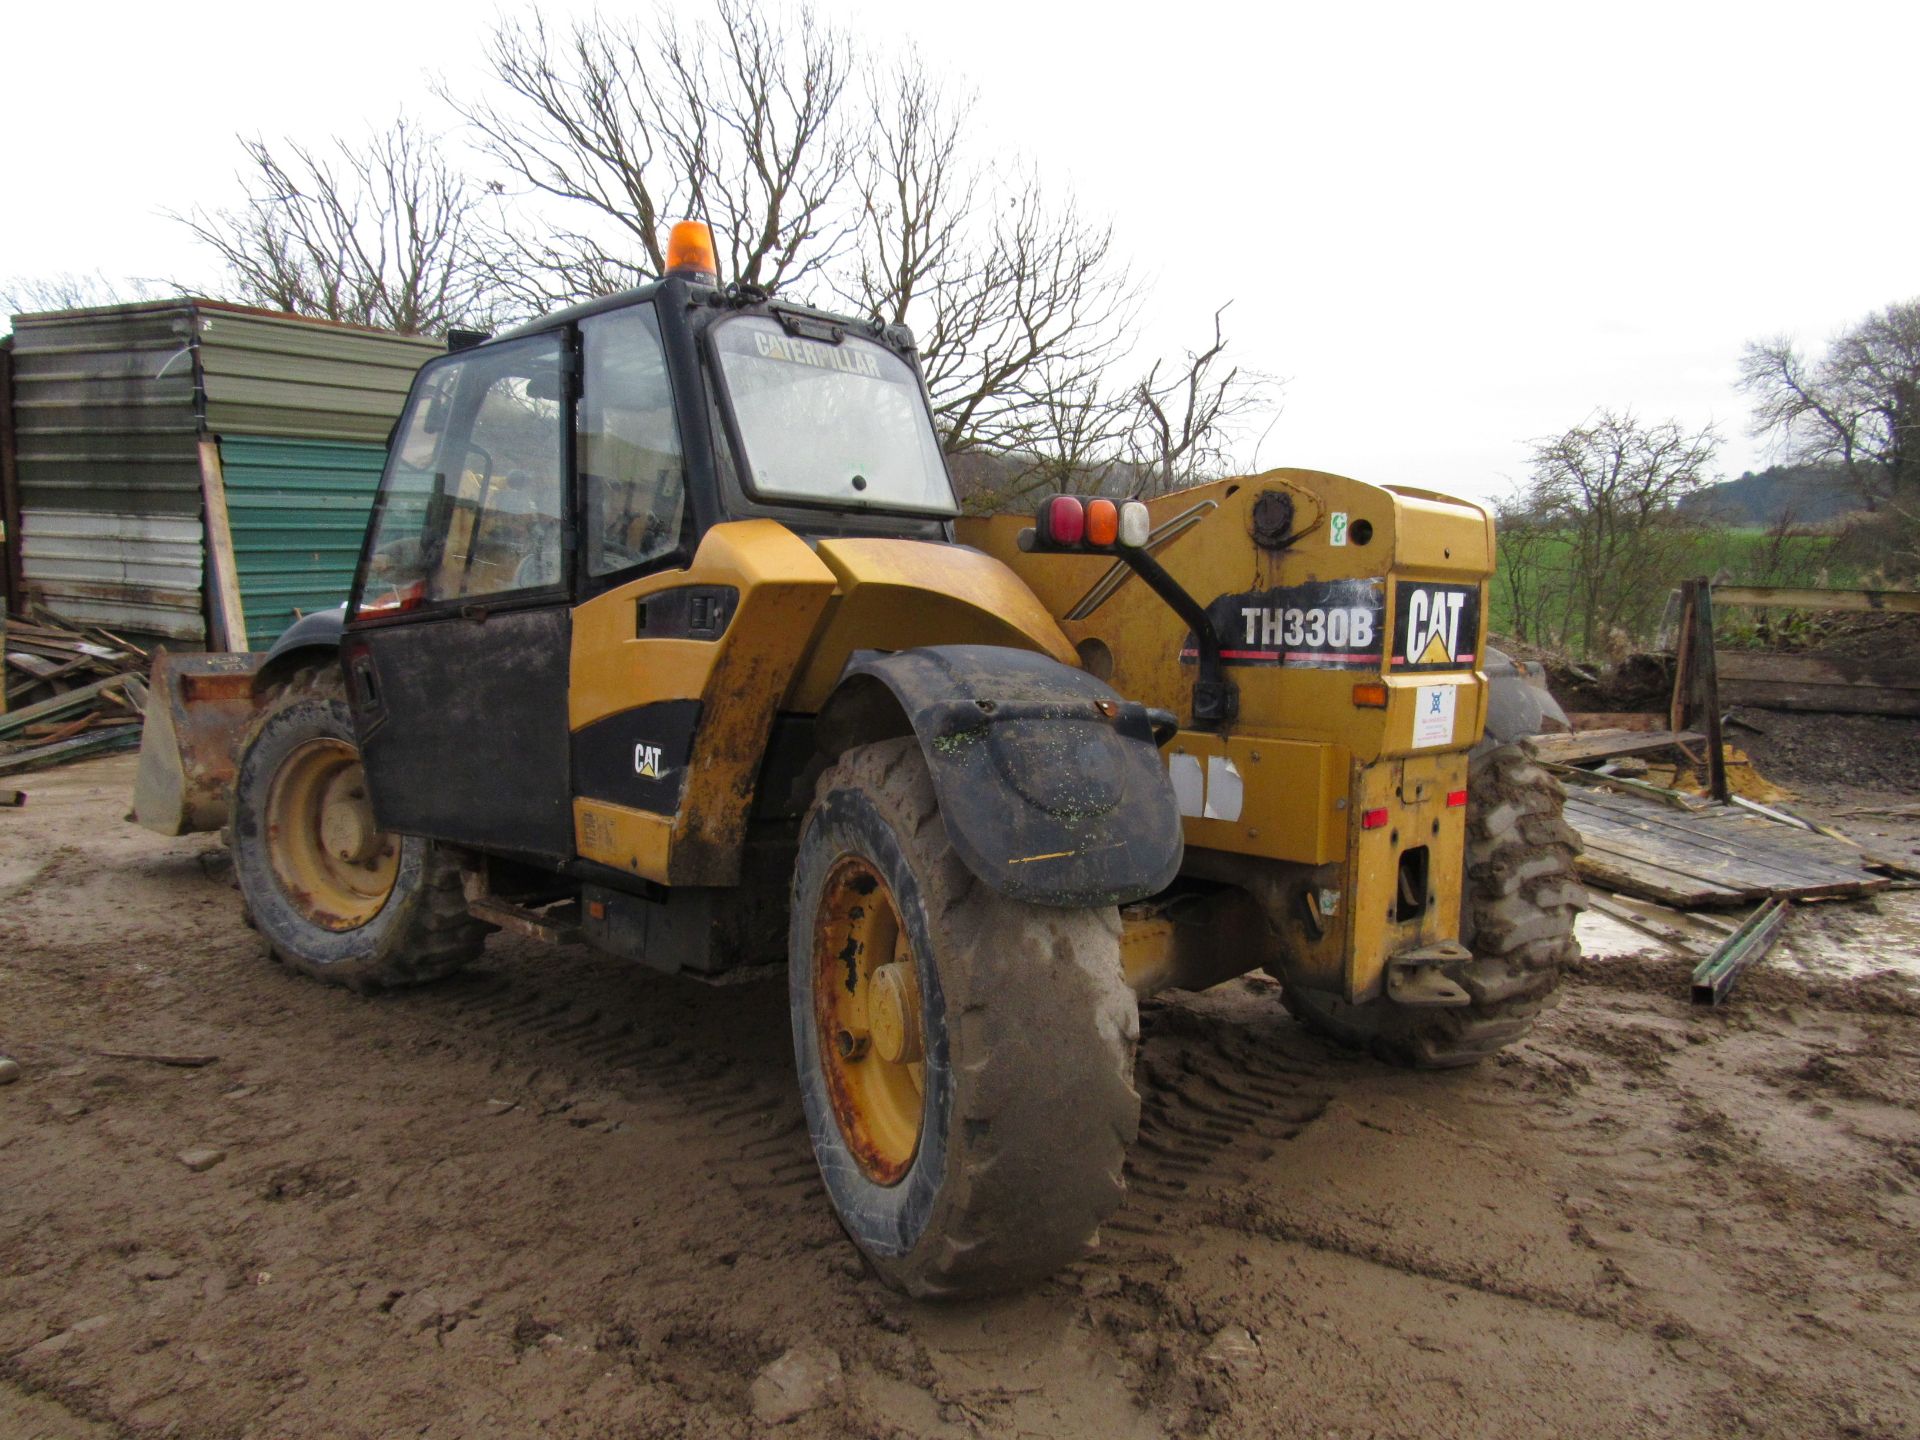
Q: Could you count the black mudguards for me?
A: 3